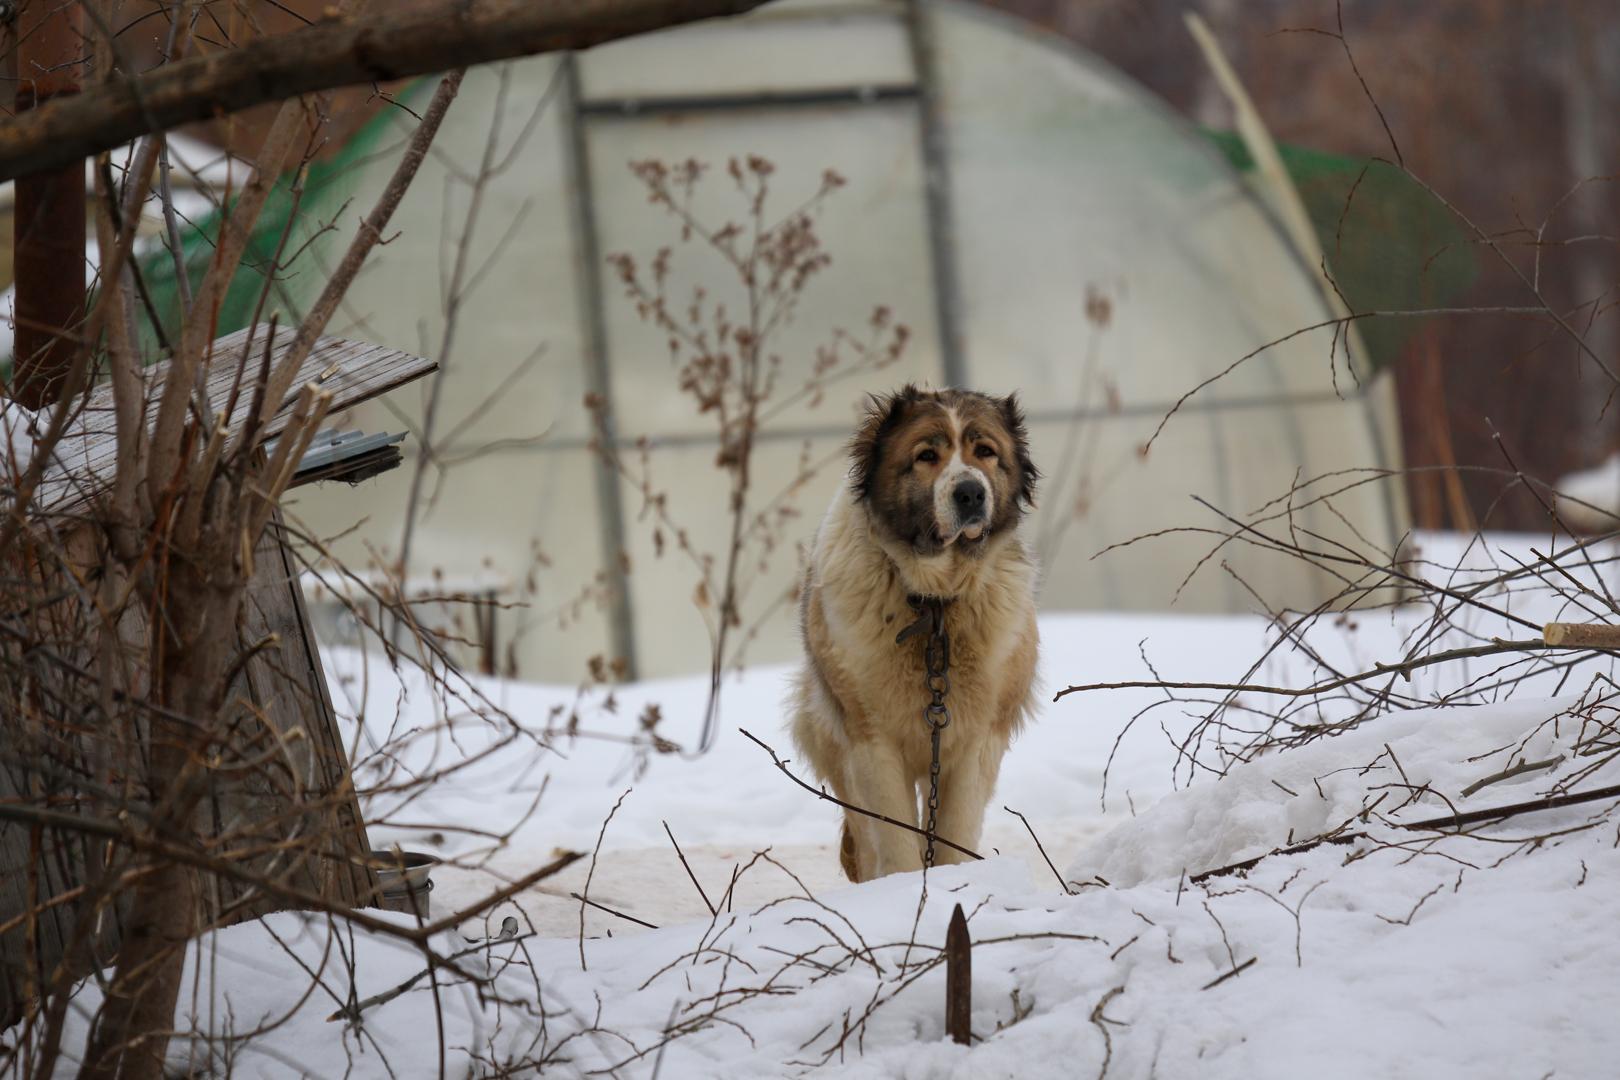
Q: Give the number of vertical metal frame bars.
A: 2